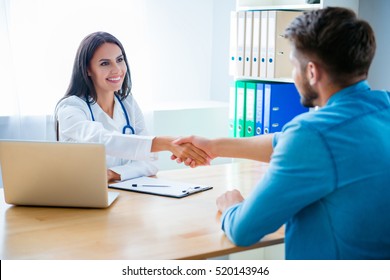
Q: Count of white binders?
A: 6